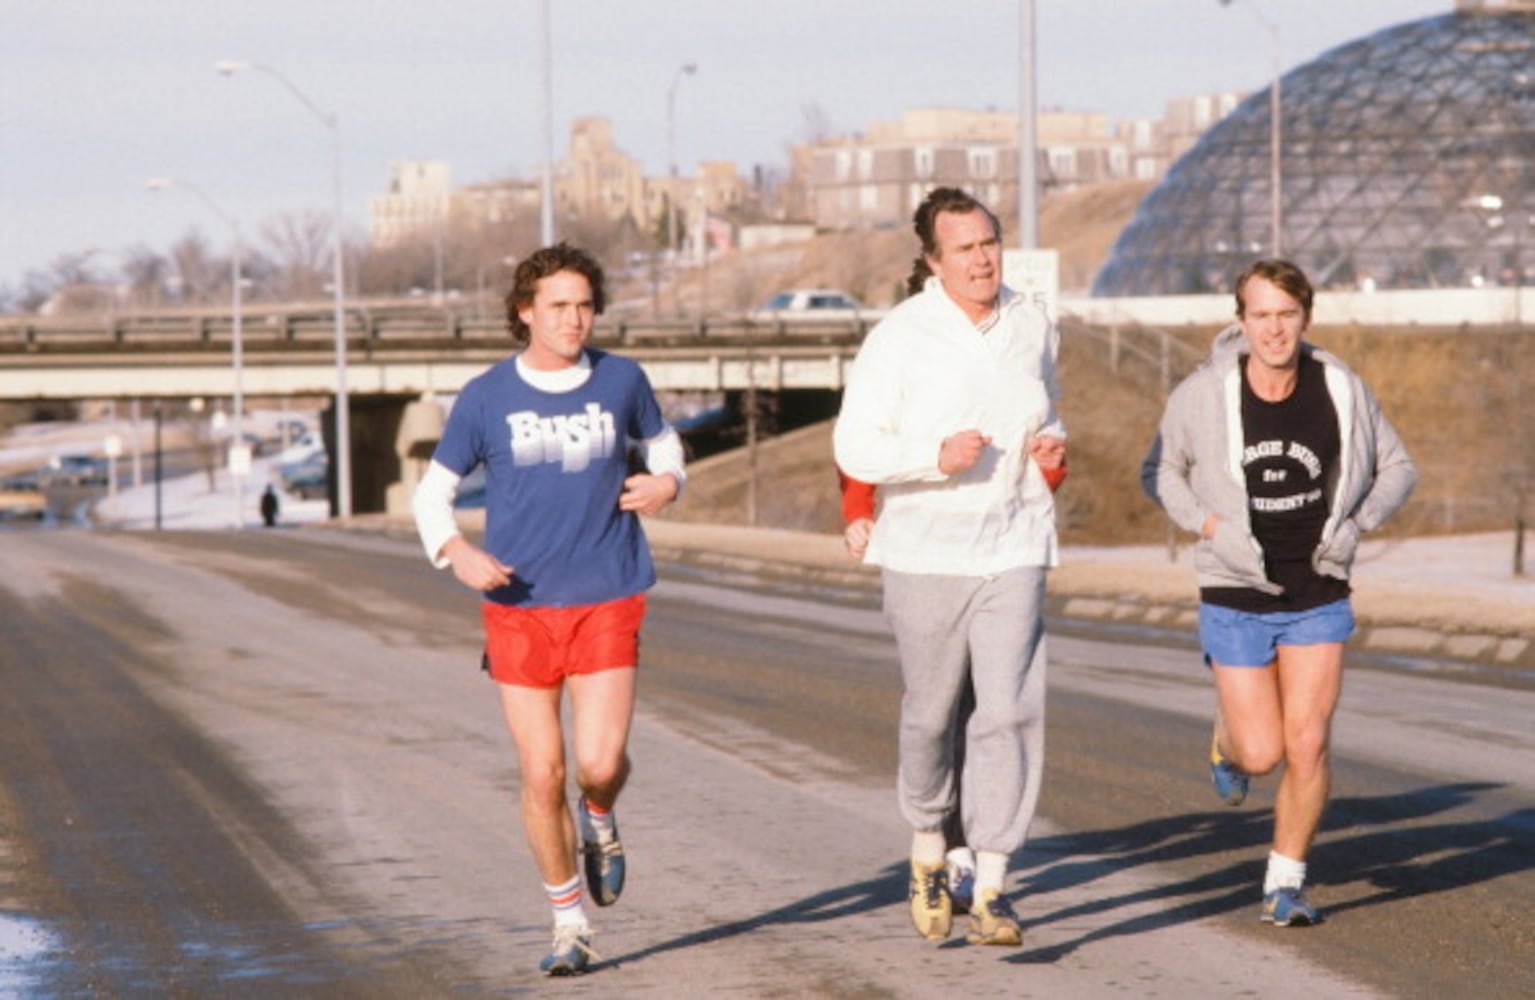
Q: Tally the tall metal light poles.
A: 6